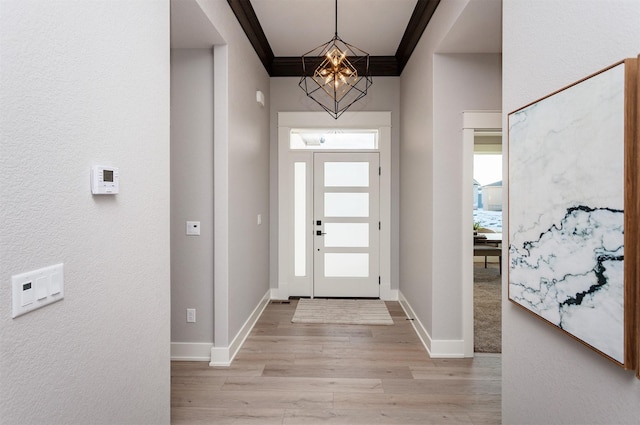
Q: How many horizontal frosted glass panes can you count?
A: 4